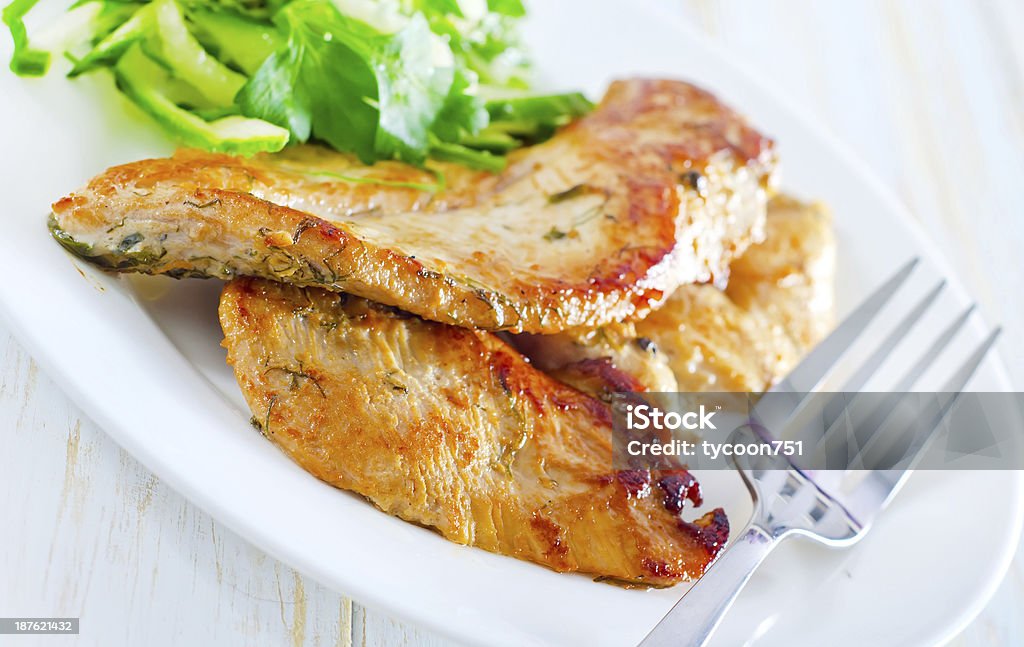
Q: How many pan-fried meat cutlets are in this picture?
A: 3